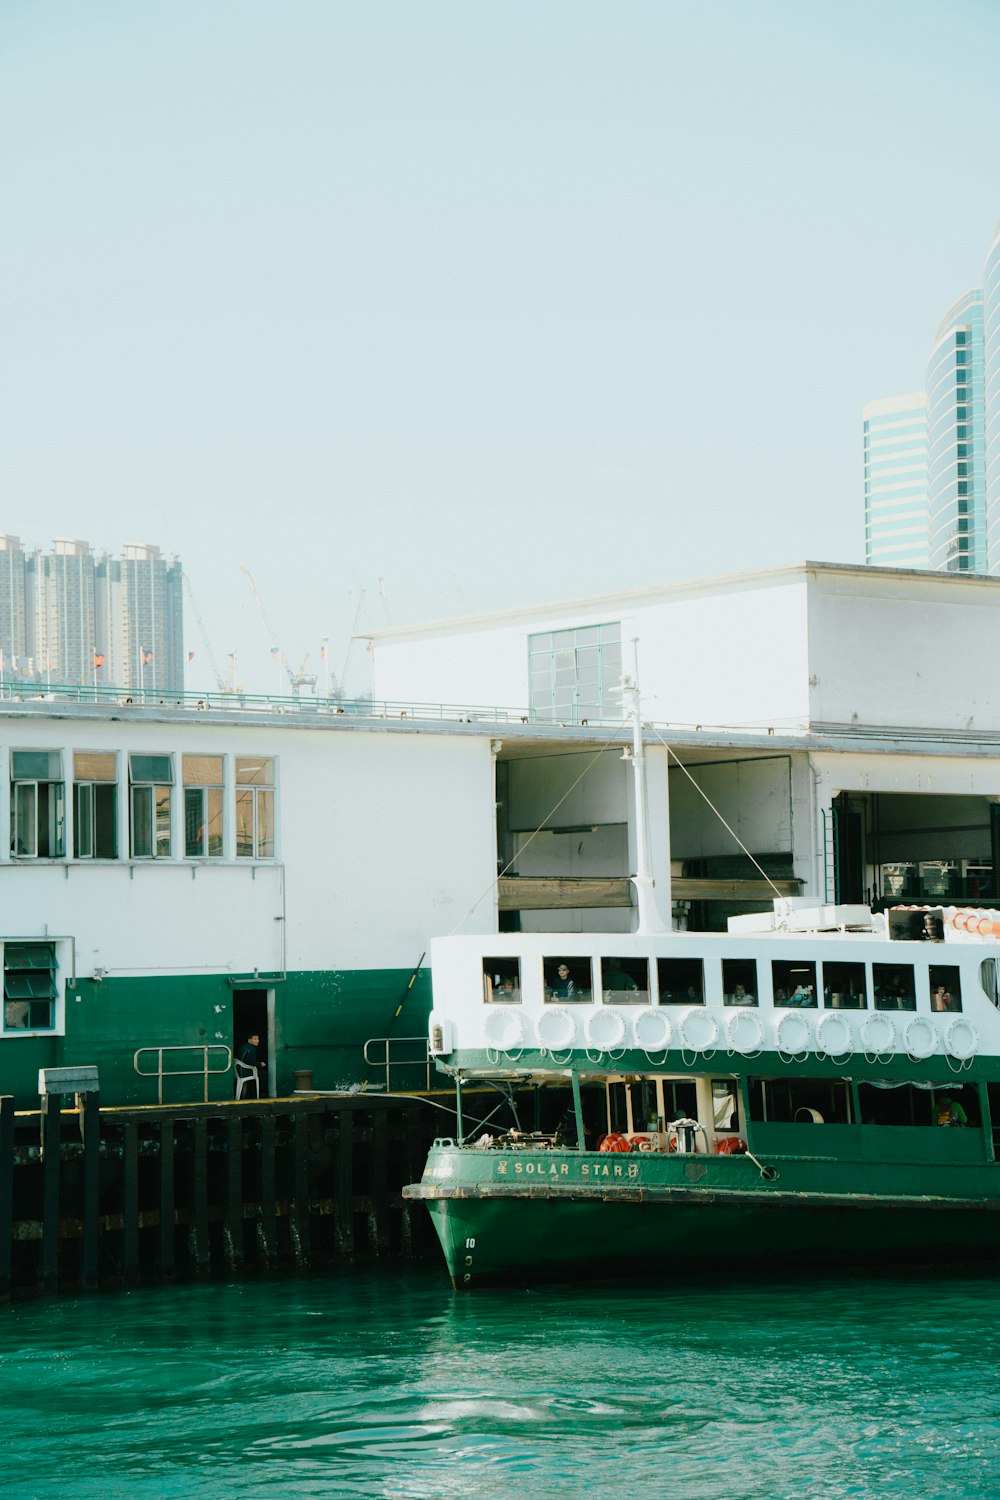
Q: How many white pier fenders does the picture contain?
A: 11